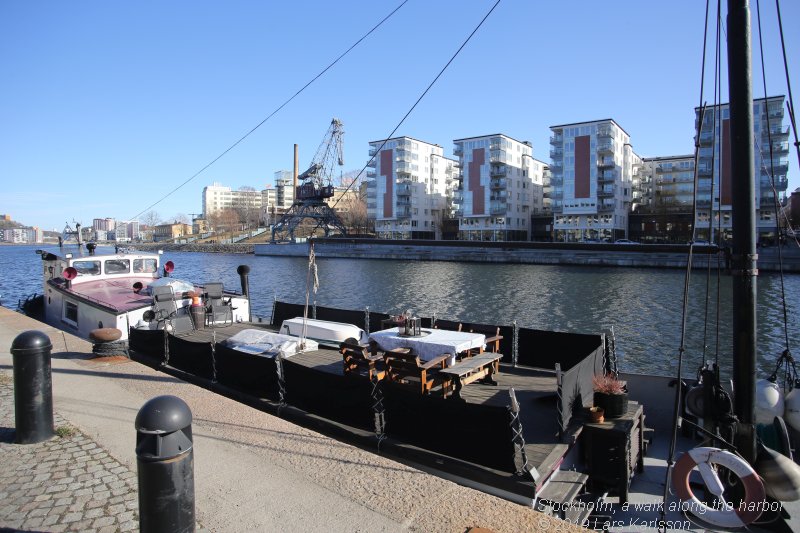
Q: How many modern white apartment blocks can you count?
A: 4